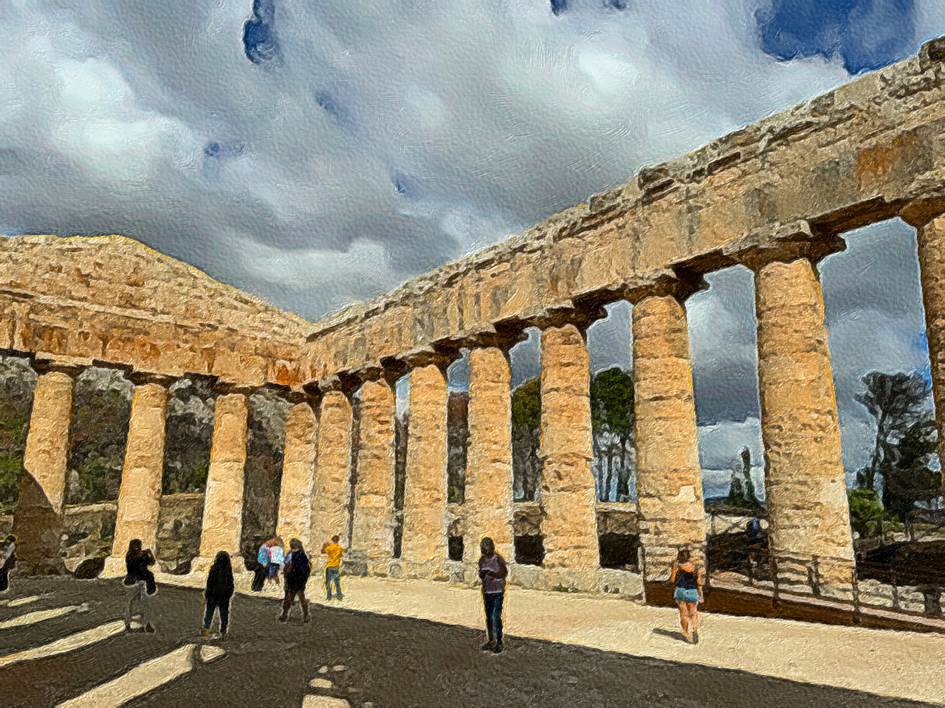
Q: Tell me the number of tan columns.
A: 12